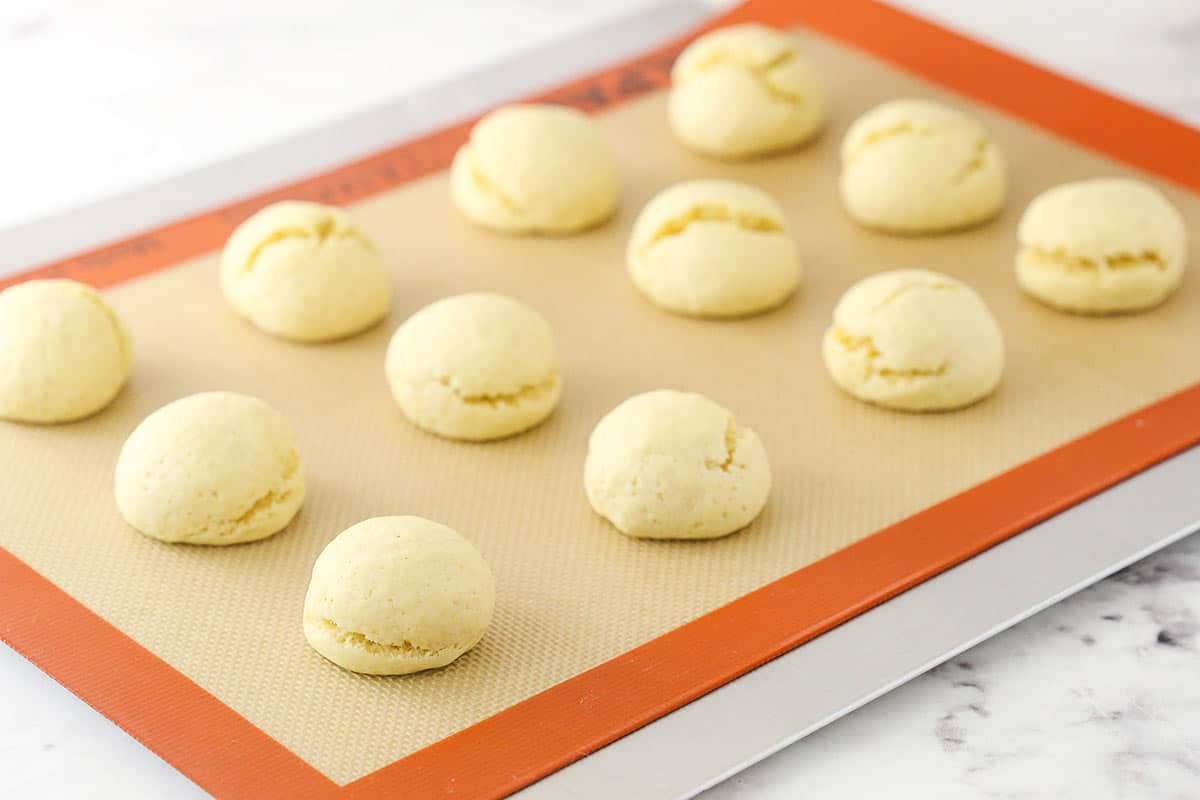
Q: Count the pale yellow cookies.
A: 12